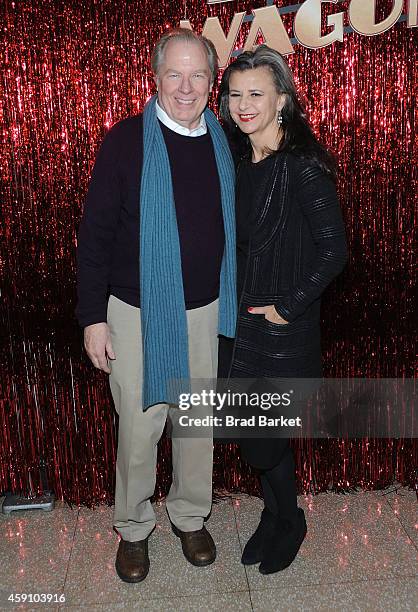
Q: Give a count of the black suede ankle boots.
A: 2